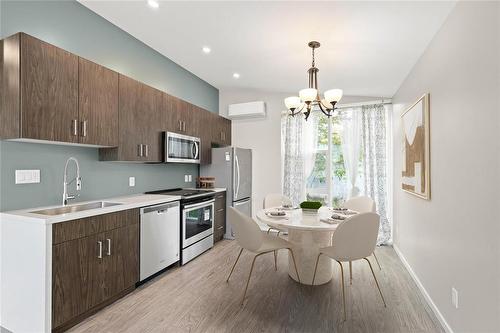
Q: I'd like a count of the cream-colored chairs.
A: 4